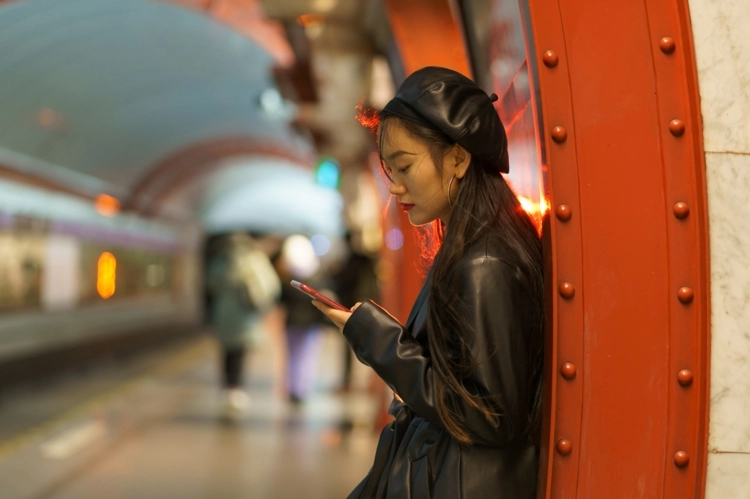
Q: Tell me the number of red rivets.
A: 12